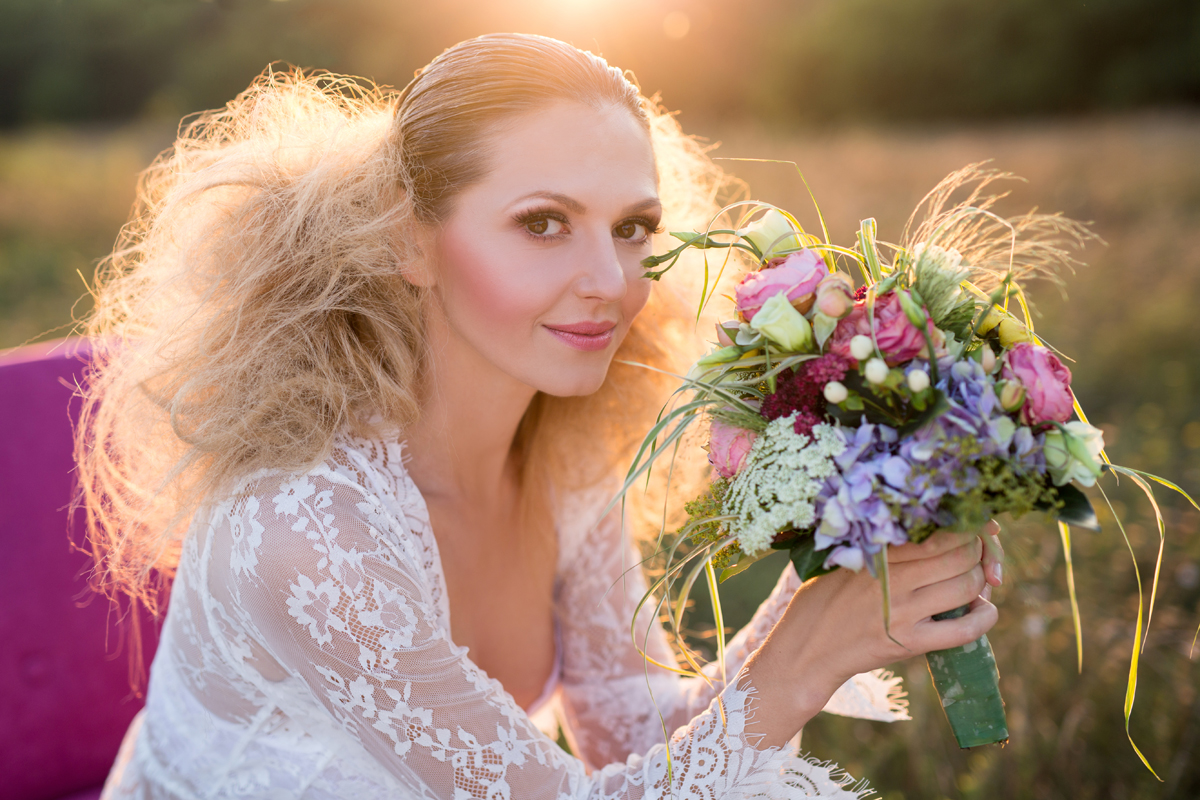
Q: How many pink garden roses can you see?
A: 4